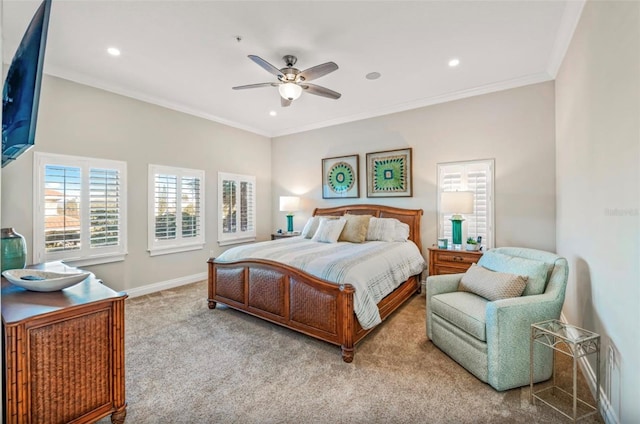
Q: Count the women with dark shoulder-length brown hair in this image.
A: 0